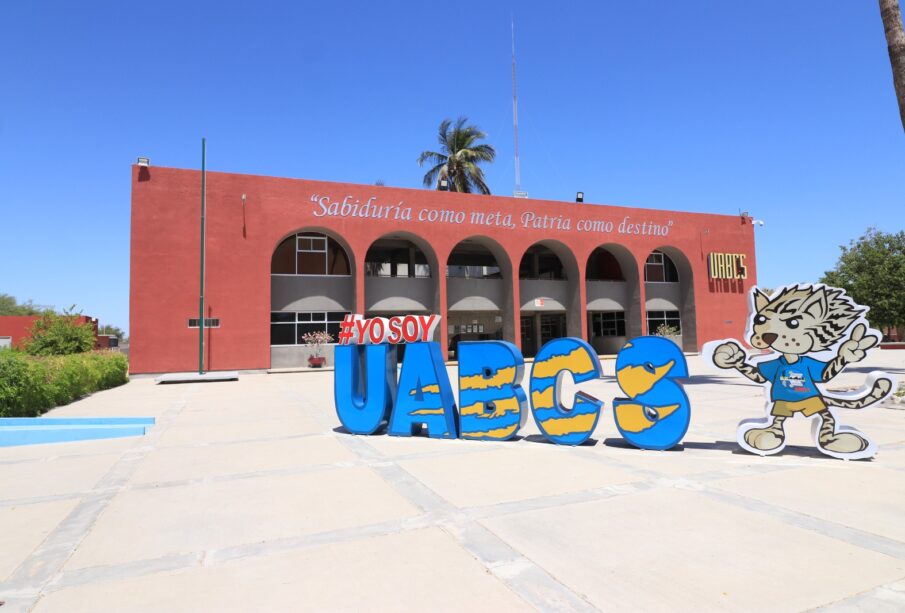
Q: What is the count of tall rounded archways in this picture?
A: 6